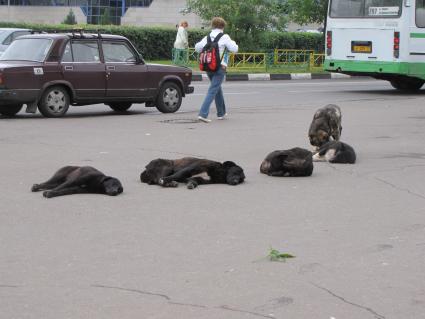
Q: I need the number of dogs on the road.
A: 5